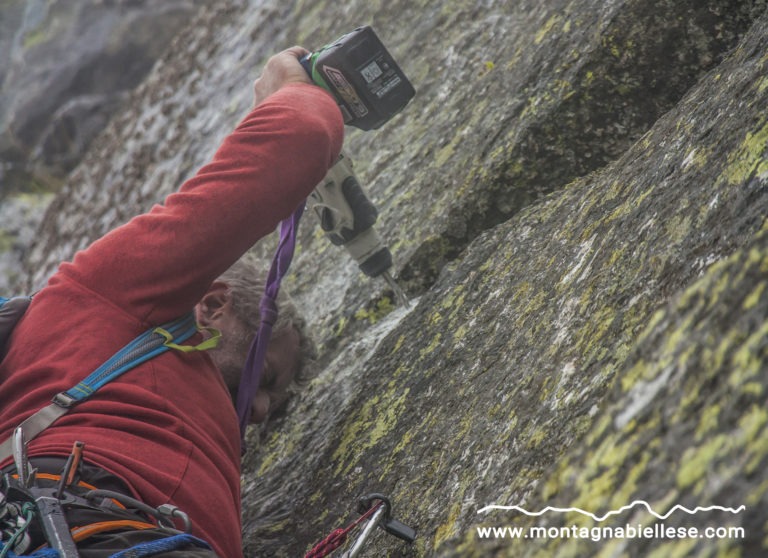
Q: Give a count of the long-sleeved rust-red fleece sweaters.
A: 1